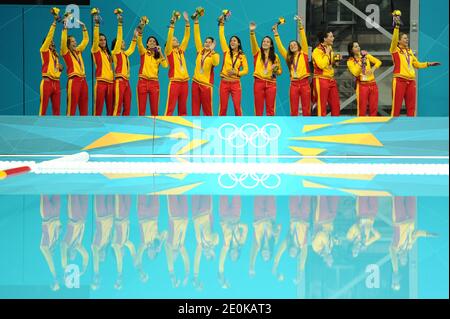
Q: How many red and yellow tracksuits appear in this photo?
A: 13